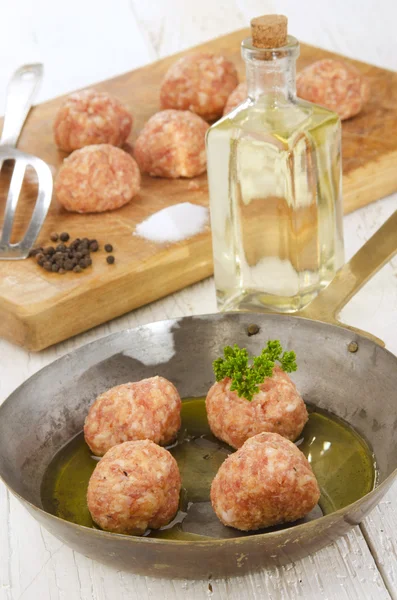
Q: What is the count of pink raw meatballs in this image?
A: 10